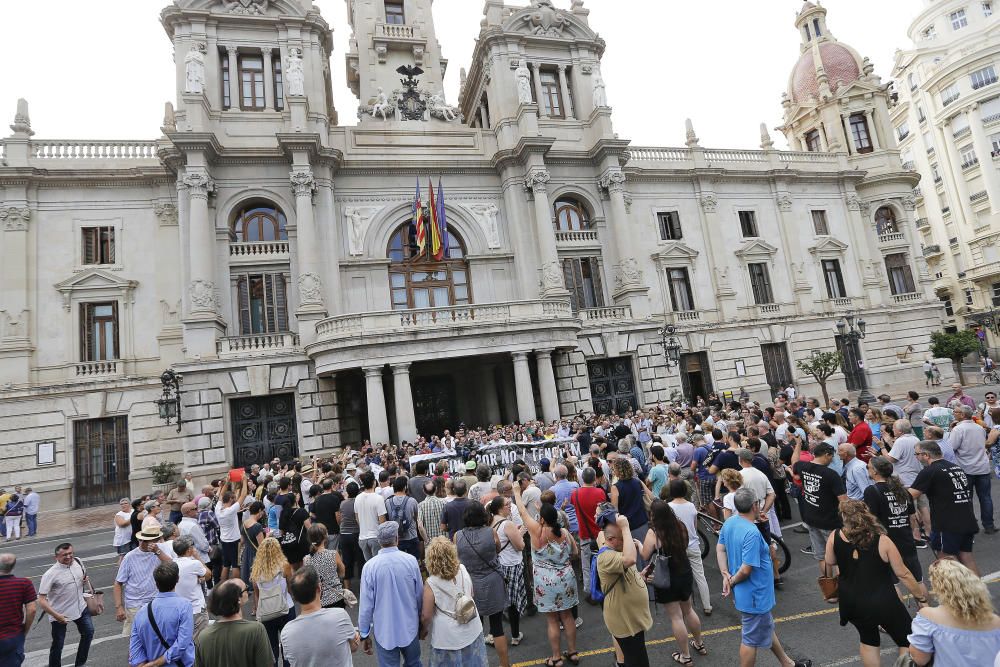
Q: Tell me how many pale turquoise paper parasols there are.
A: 0